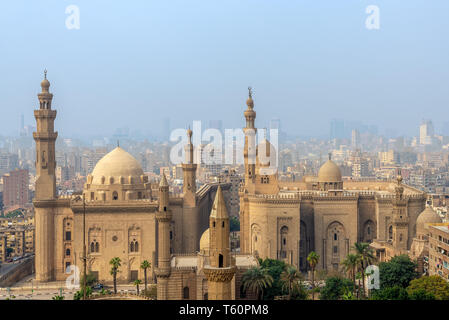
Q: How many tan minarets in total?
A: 6